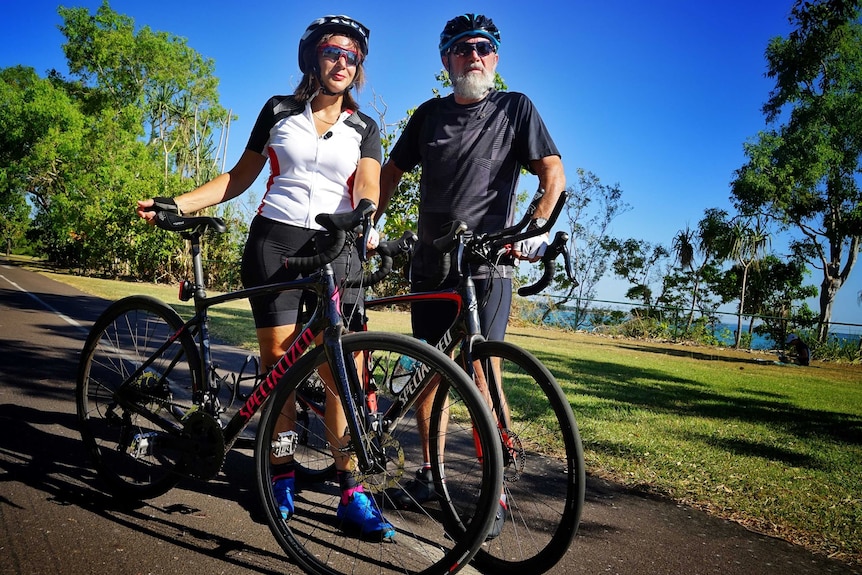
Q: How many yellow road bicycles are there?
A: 0